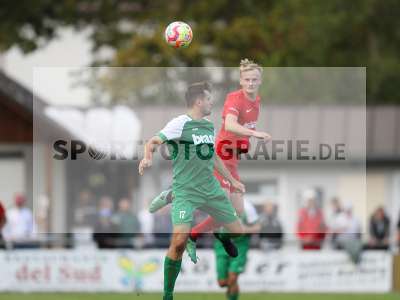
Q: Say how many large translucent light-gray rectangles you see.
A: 1